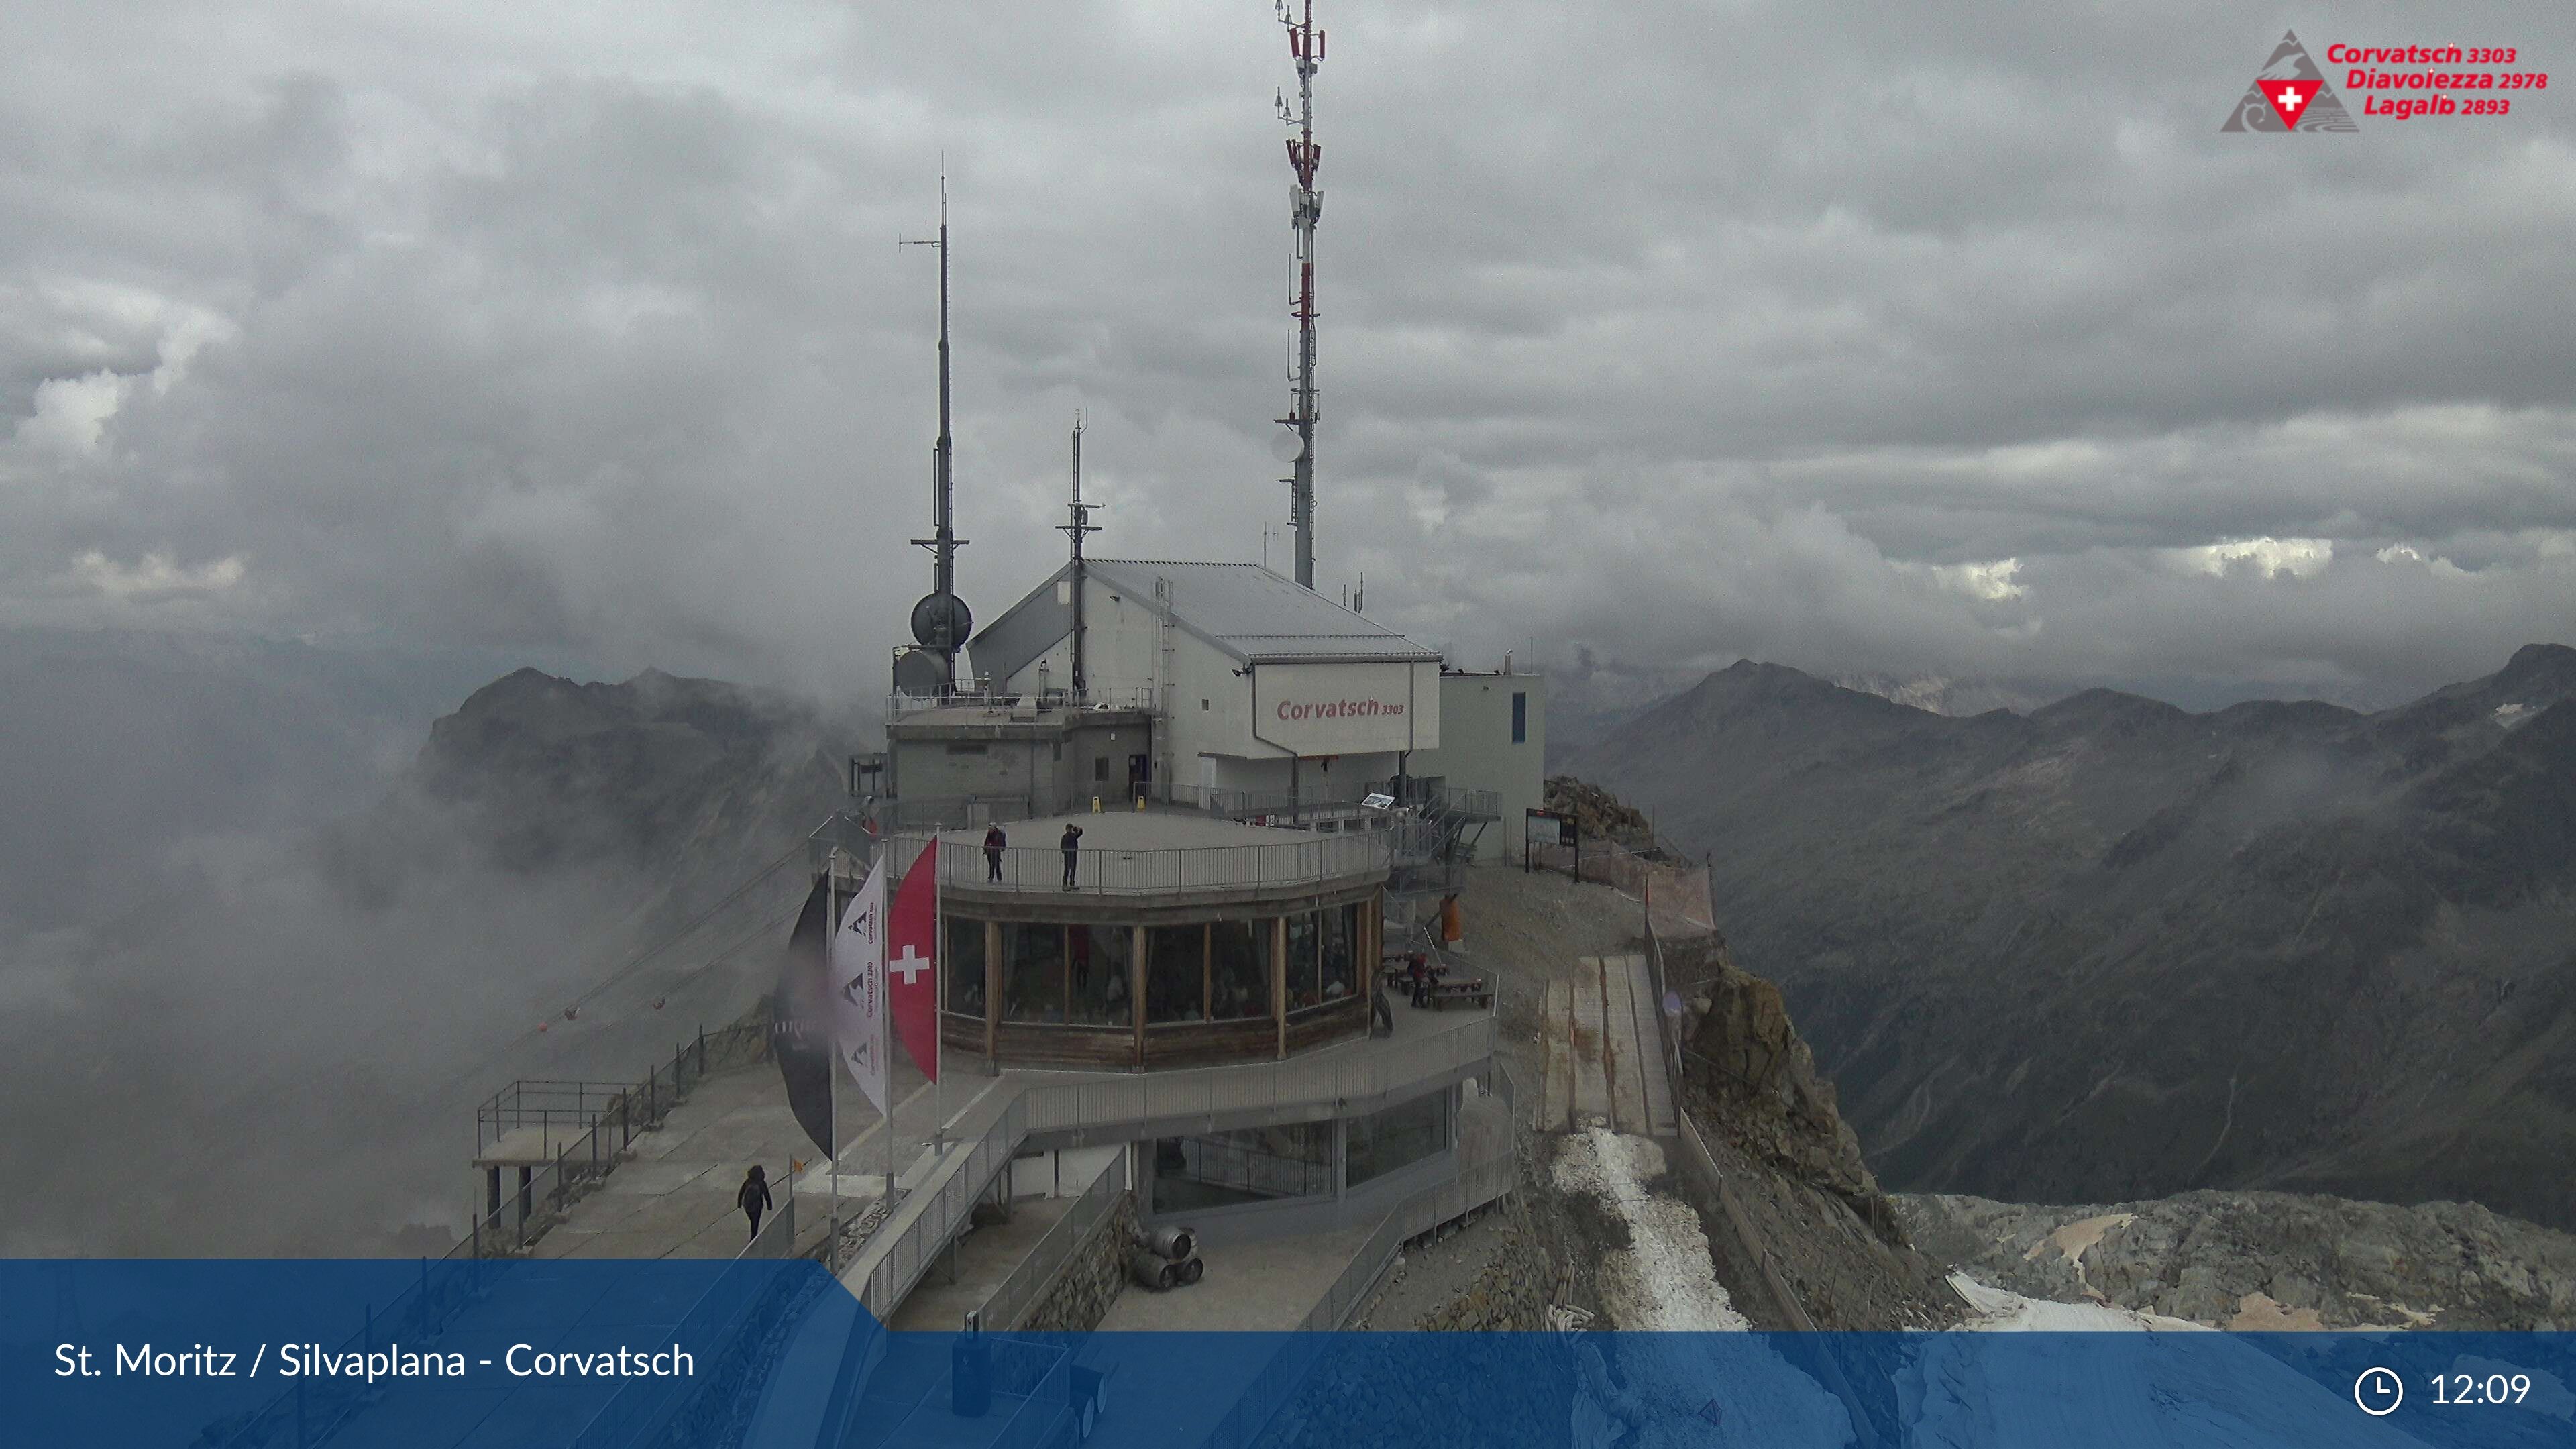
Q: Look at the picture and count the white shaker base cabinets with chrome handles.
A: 0